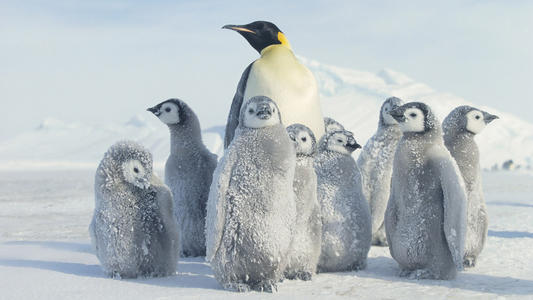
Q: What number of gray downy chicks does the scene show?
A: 9